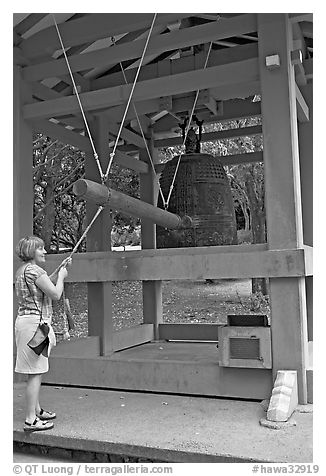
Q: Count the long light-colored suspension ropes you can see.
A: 4